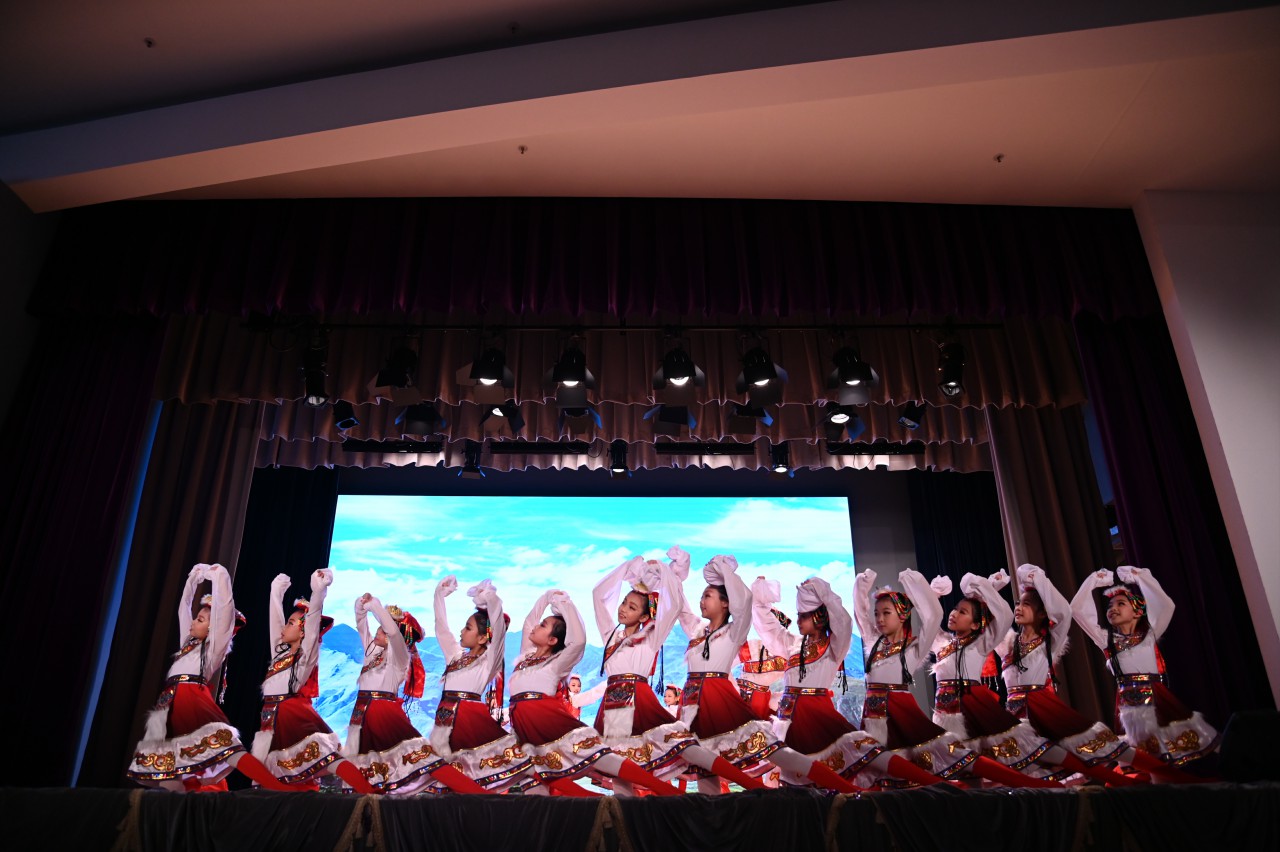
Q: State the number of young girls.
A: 15